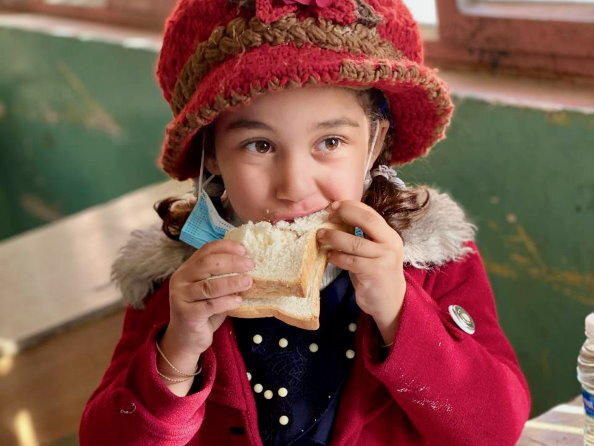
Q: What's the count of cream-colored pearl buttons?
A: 10